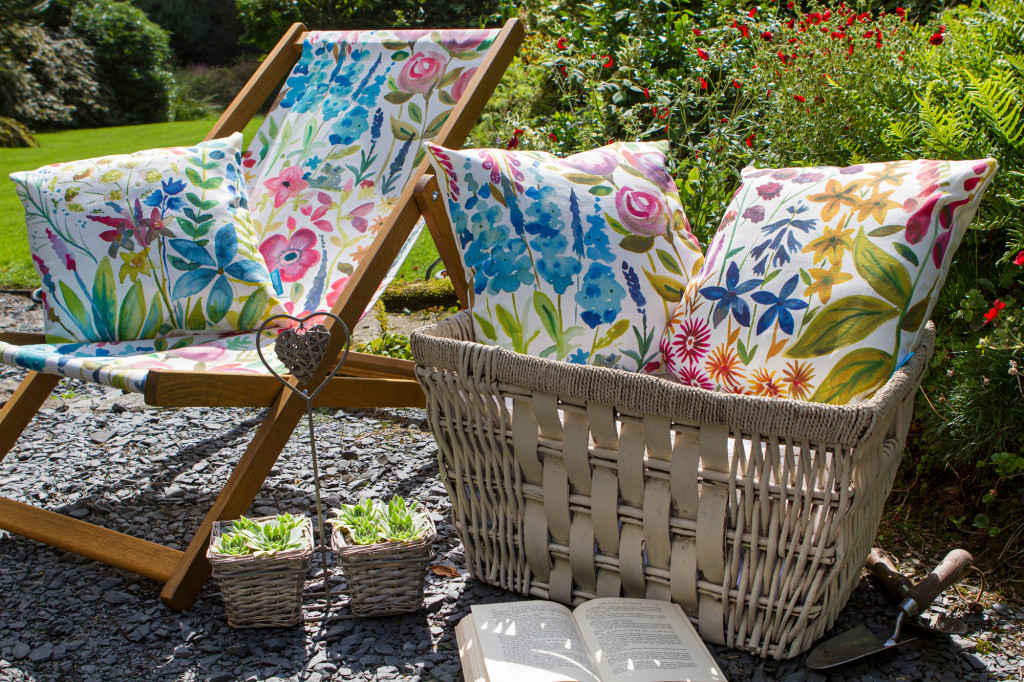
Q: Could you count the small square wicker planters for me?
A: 2